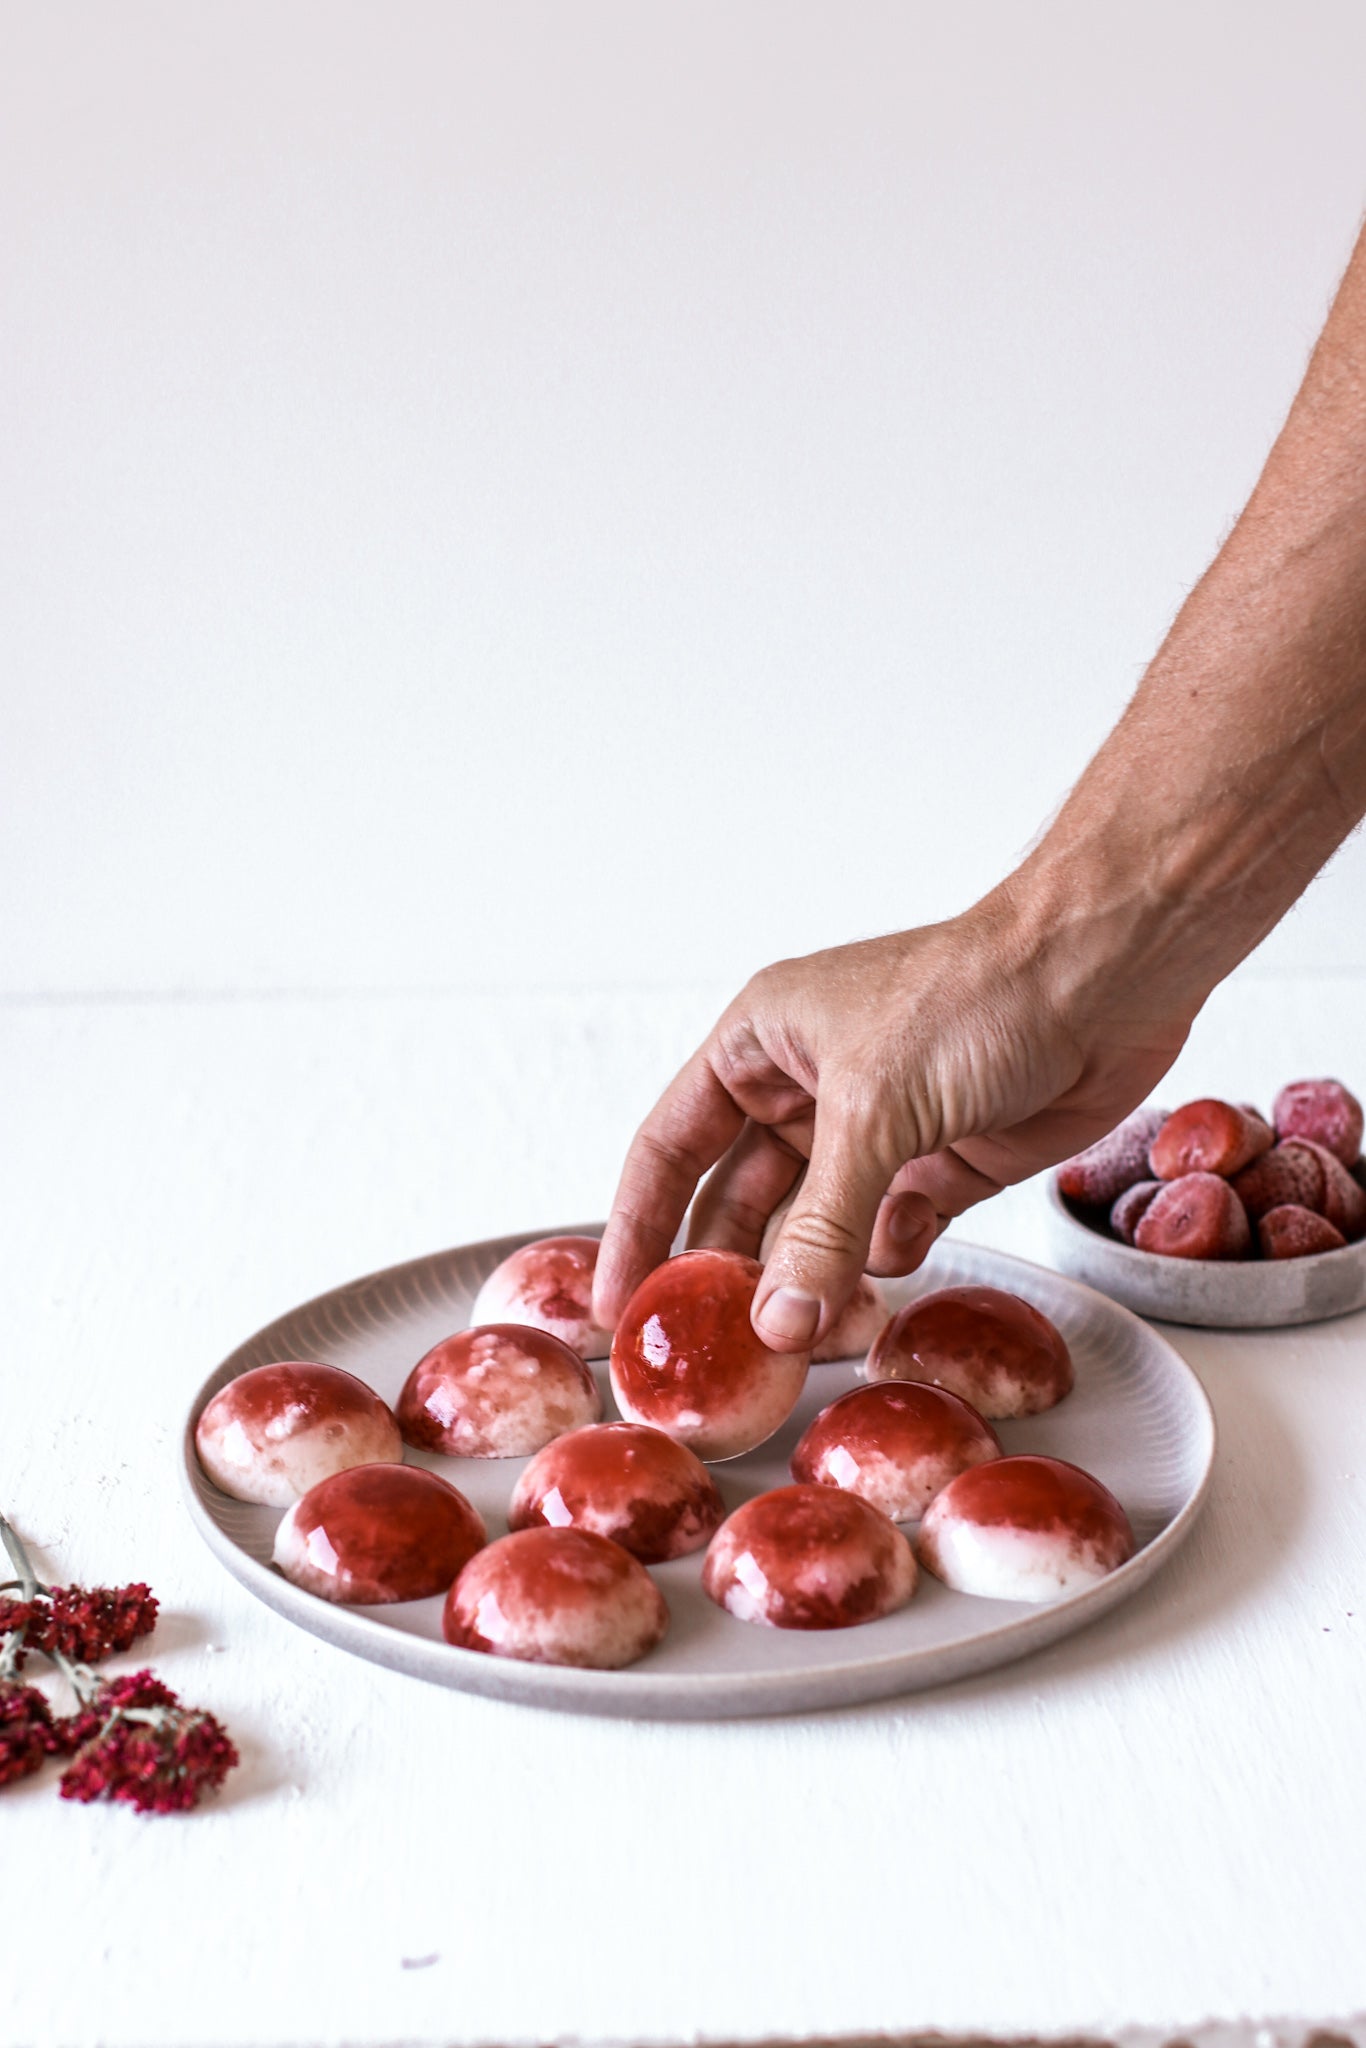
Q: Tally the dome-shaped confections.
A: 12